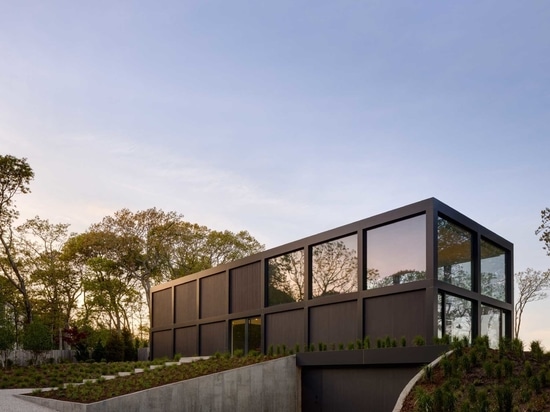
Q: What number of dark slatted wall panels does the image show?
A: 10